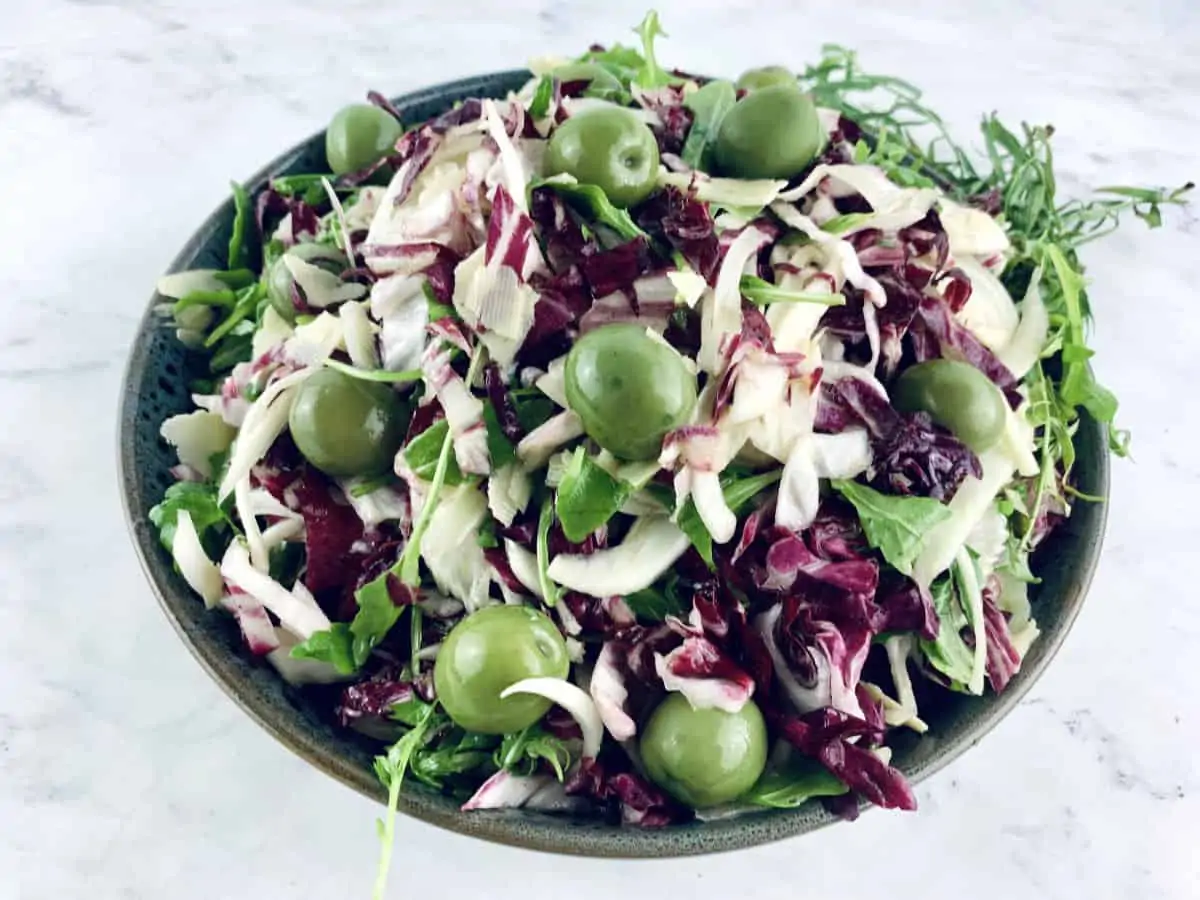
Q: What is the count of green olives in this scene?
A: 10